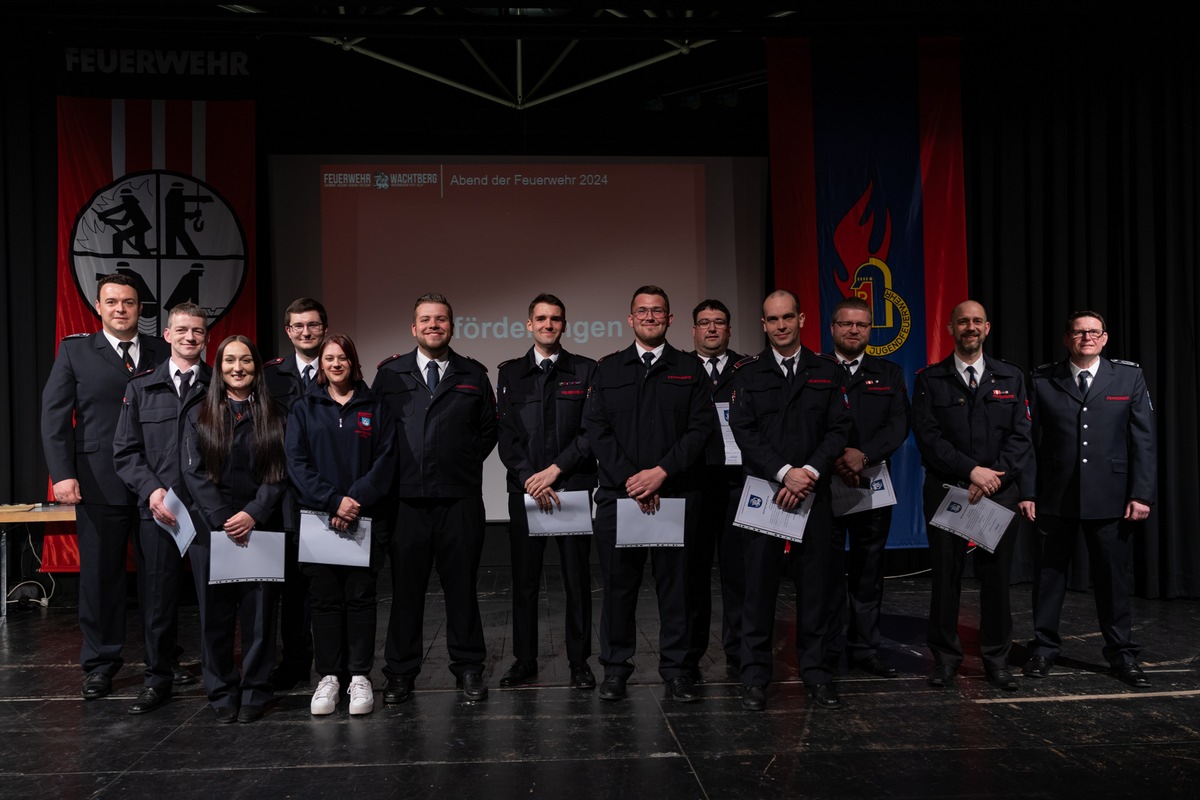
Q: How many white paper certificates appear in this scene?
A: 9